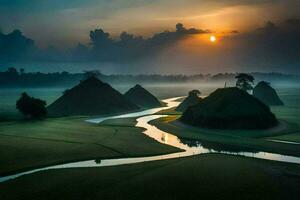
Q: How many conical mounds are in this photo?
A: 5